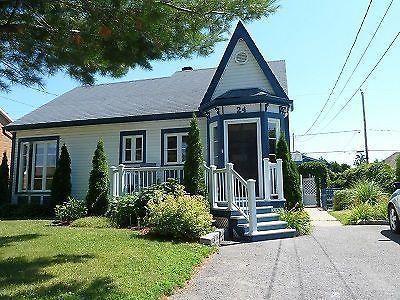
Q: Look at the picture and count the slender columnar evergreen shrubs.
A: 5